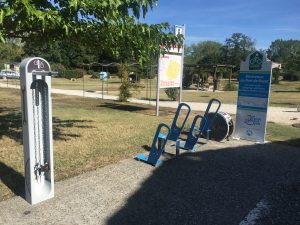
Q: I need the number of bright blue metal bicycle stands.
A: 4